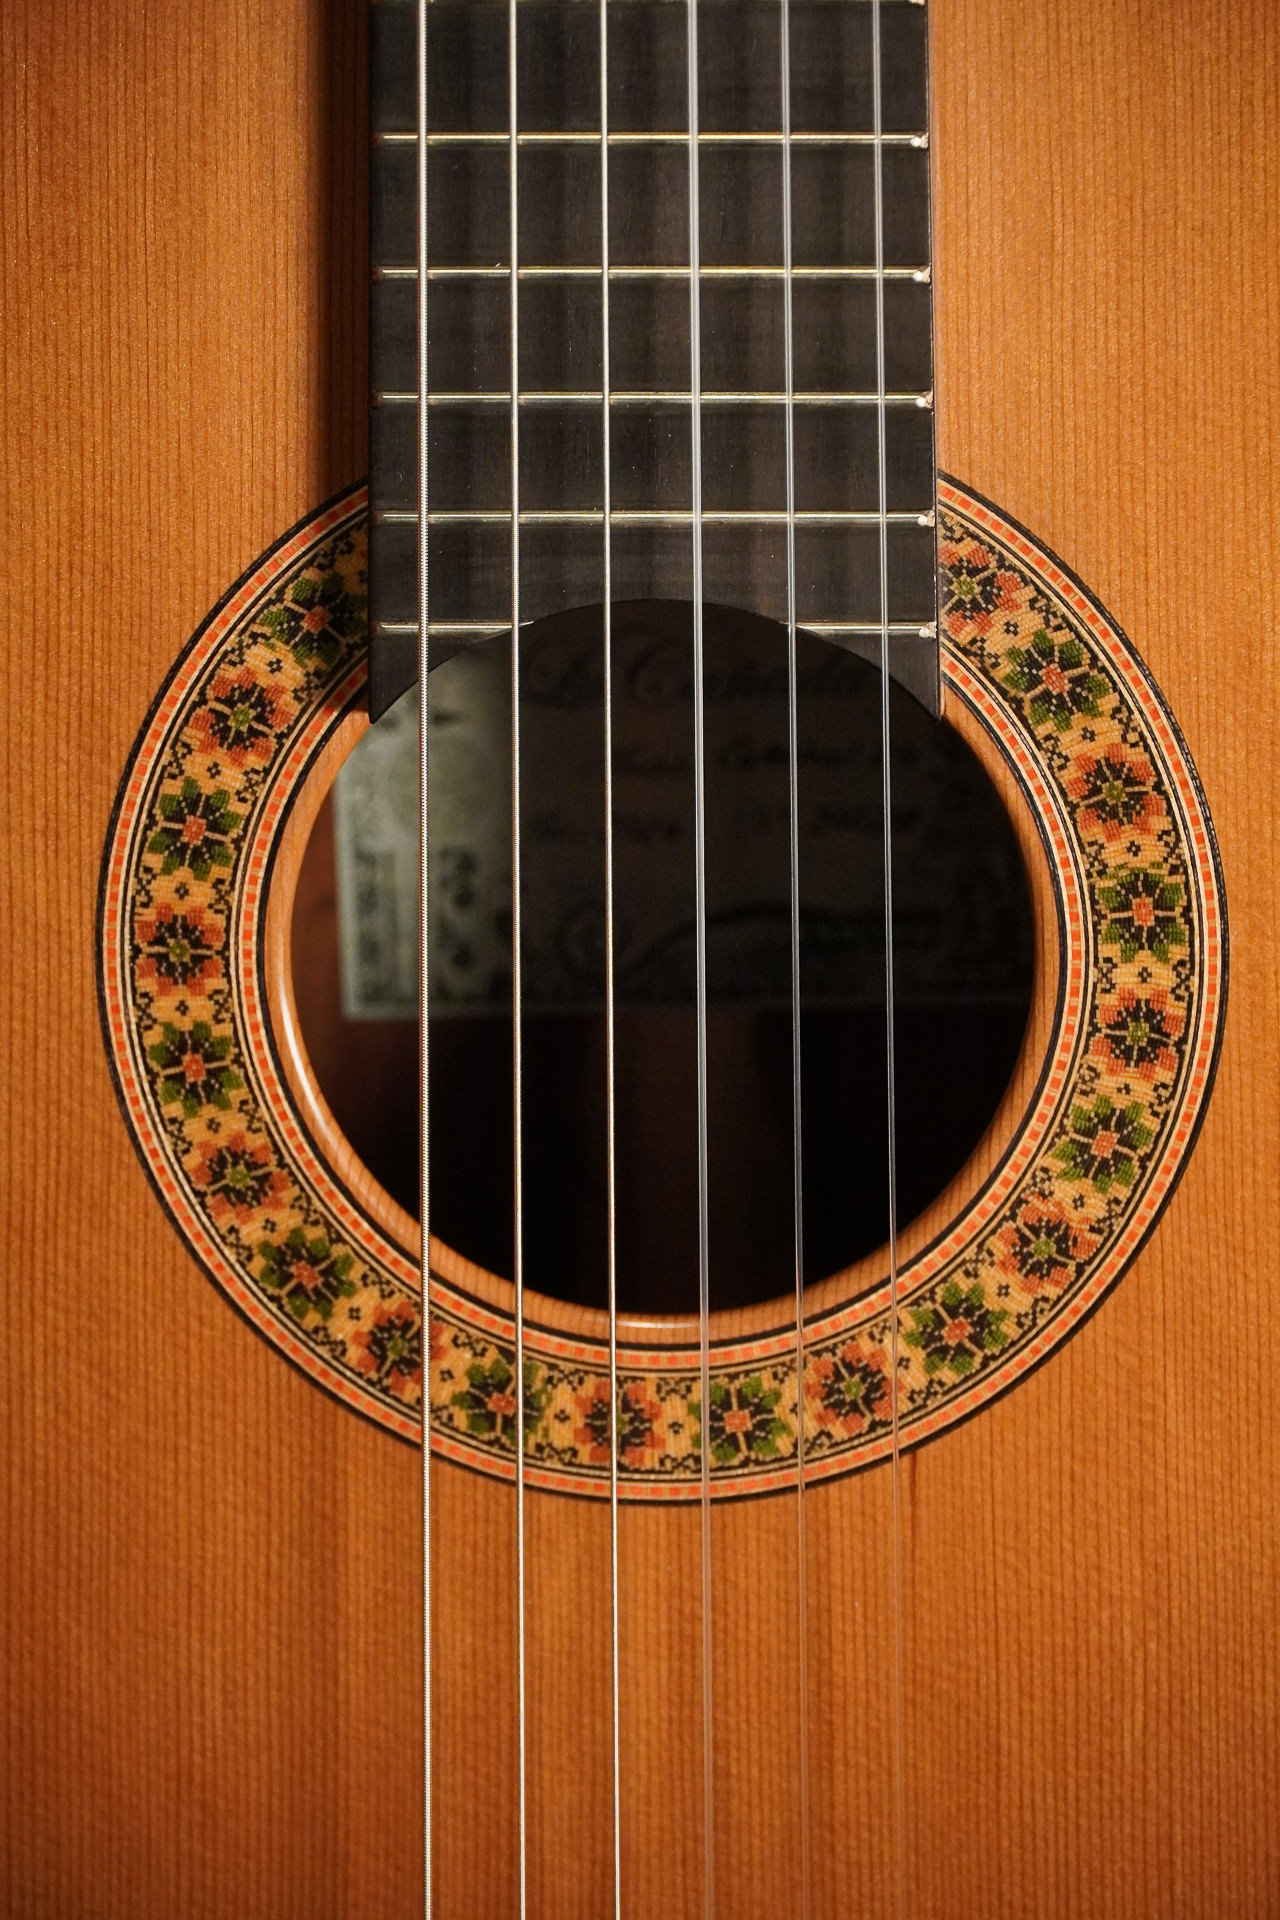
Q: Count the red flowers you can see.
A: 10